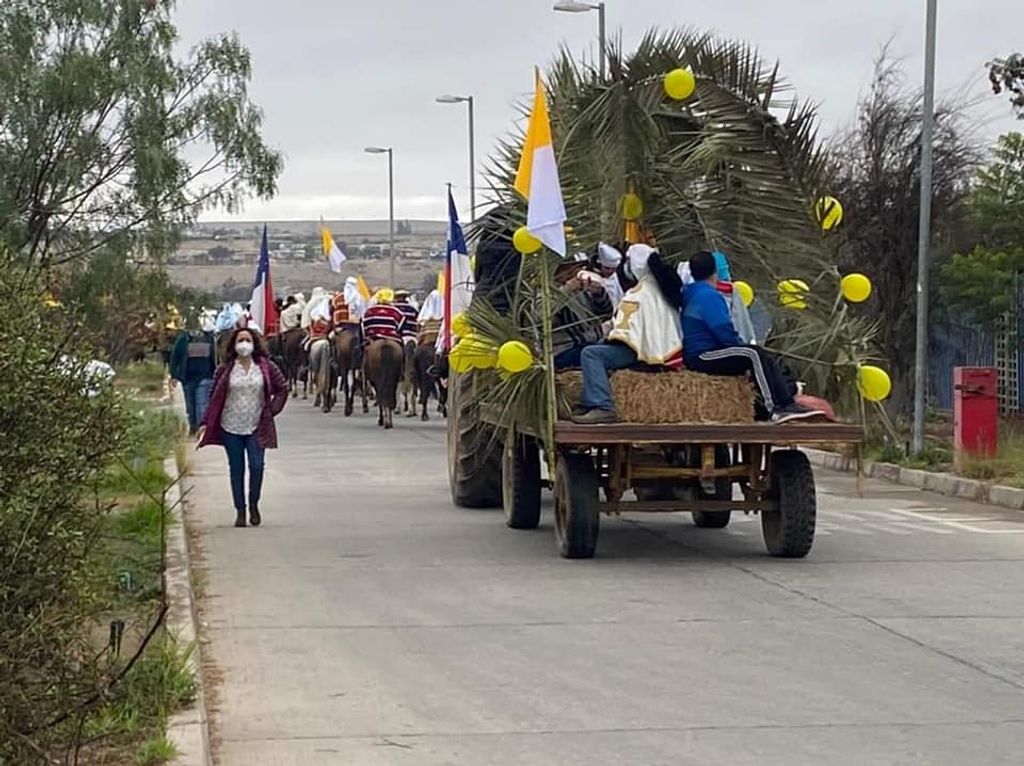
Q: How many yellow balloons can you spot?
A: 12